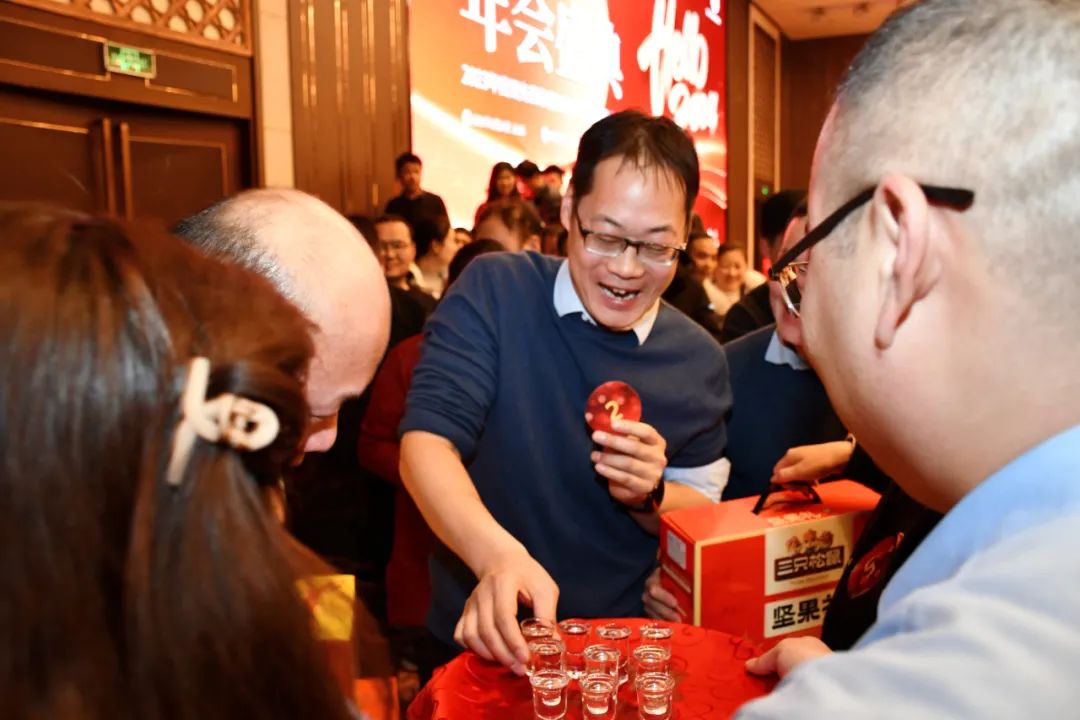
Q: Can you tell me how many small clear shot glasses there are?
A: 10